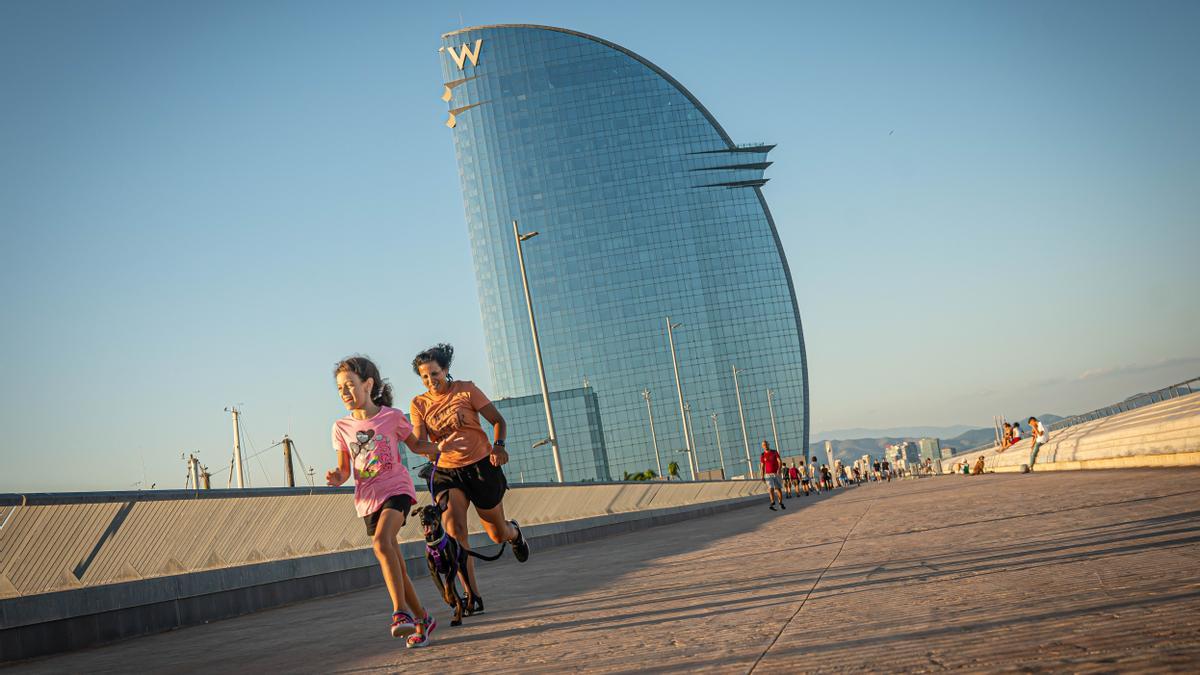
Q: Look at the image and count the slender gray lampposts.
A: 7